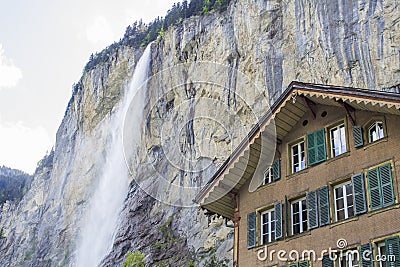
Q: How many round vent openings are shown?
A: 2